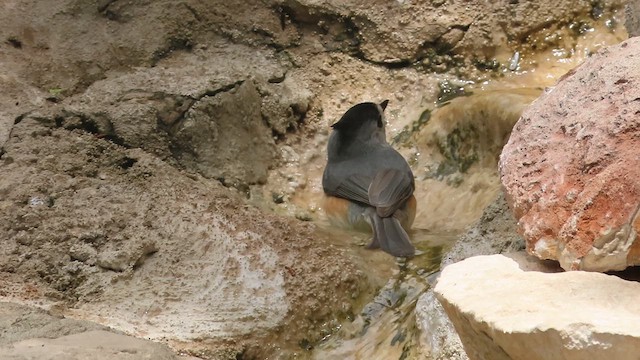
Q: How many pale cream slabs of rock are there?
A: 1